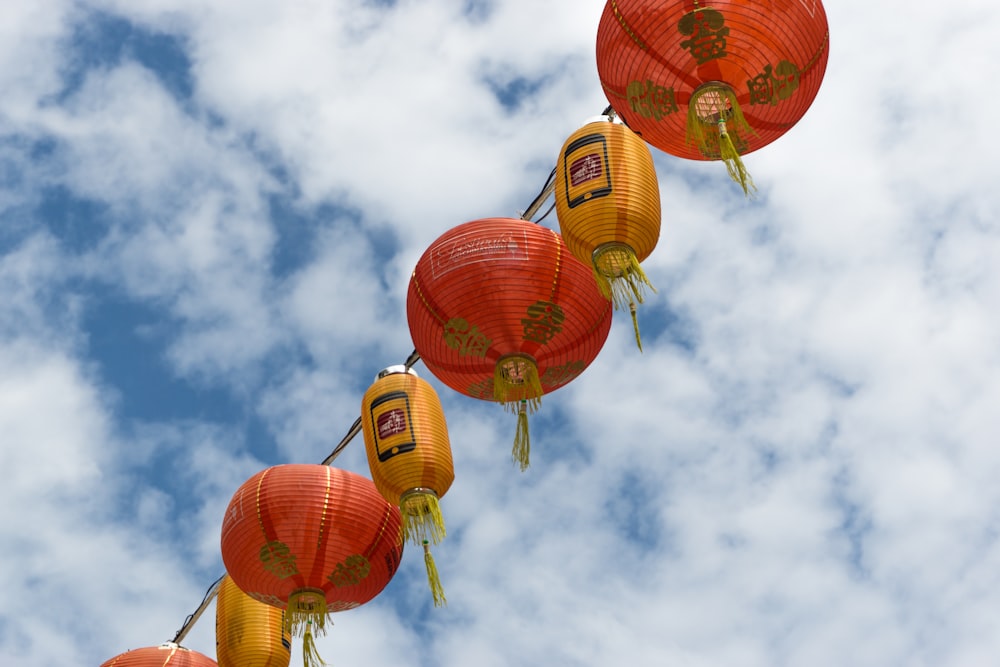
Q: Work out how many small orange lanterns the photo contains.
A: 3